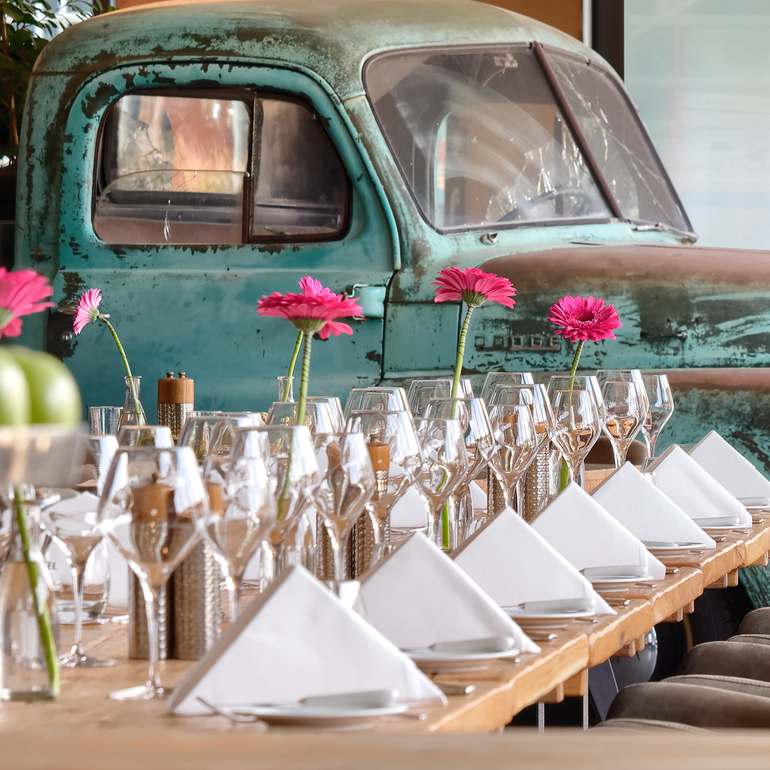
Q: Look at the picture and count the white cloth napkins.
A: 7